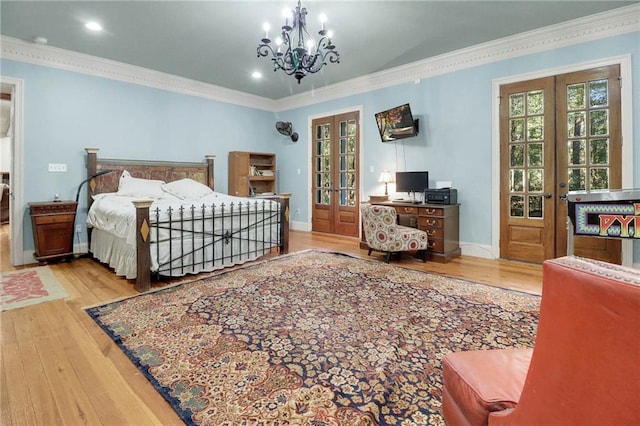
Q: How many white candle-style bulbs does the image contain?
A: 6